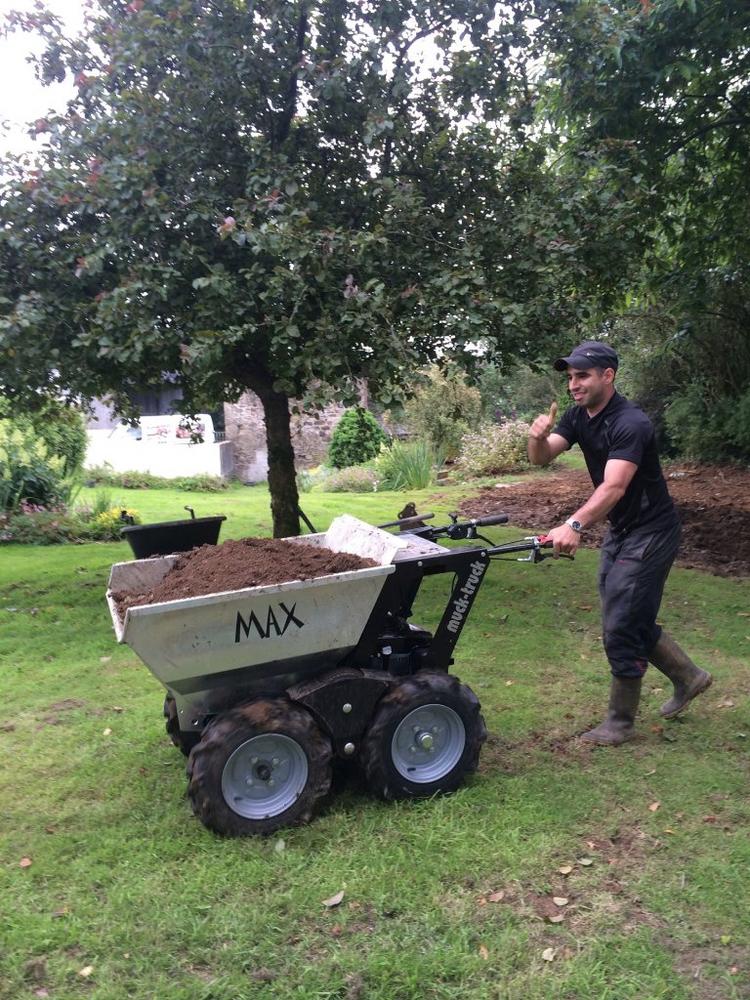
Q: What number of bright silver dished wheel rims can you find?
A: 2